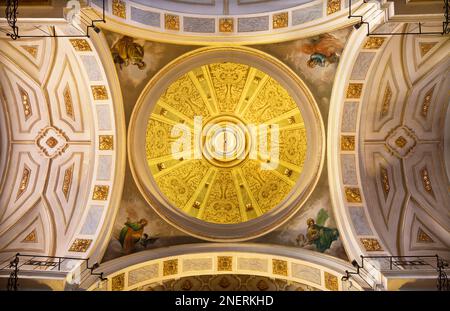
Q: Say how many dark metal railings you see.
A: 4